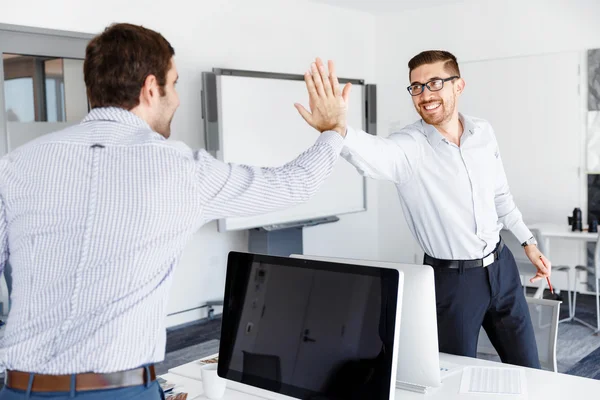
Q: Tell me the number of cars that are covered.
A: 0